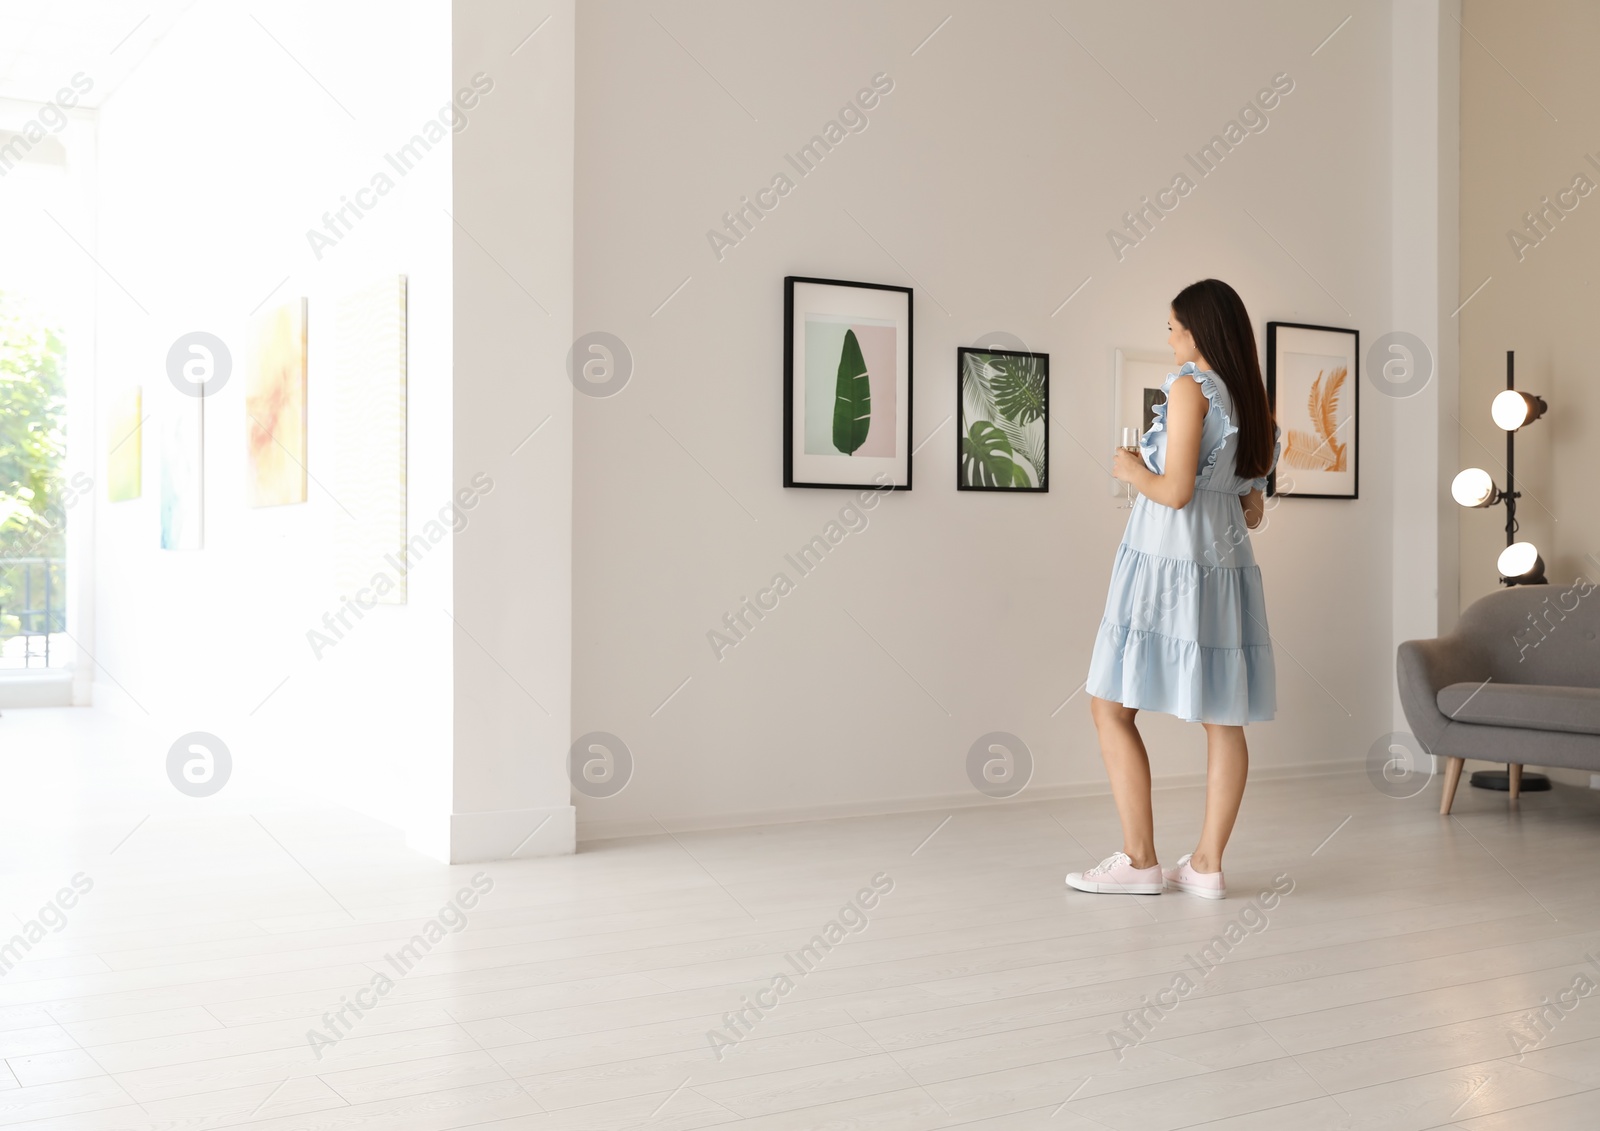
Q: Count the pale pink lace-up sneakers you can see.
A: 2